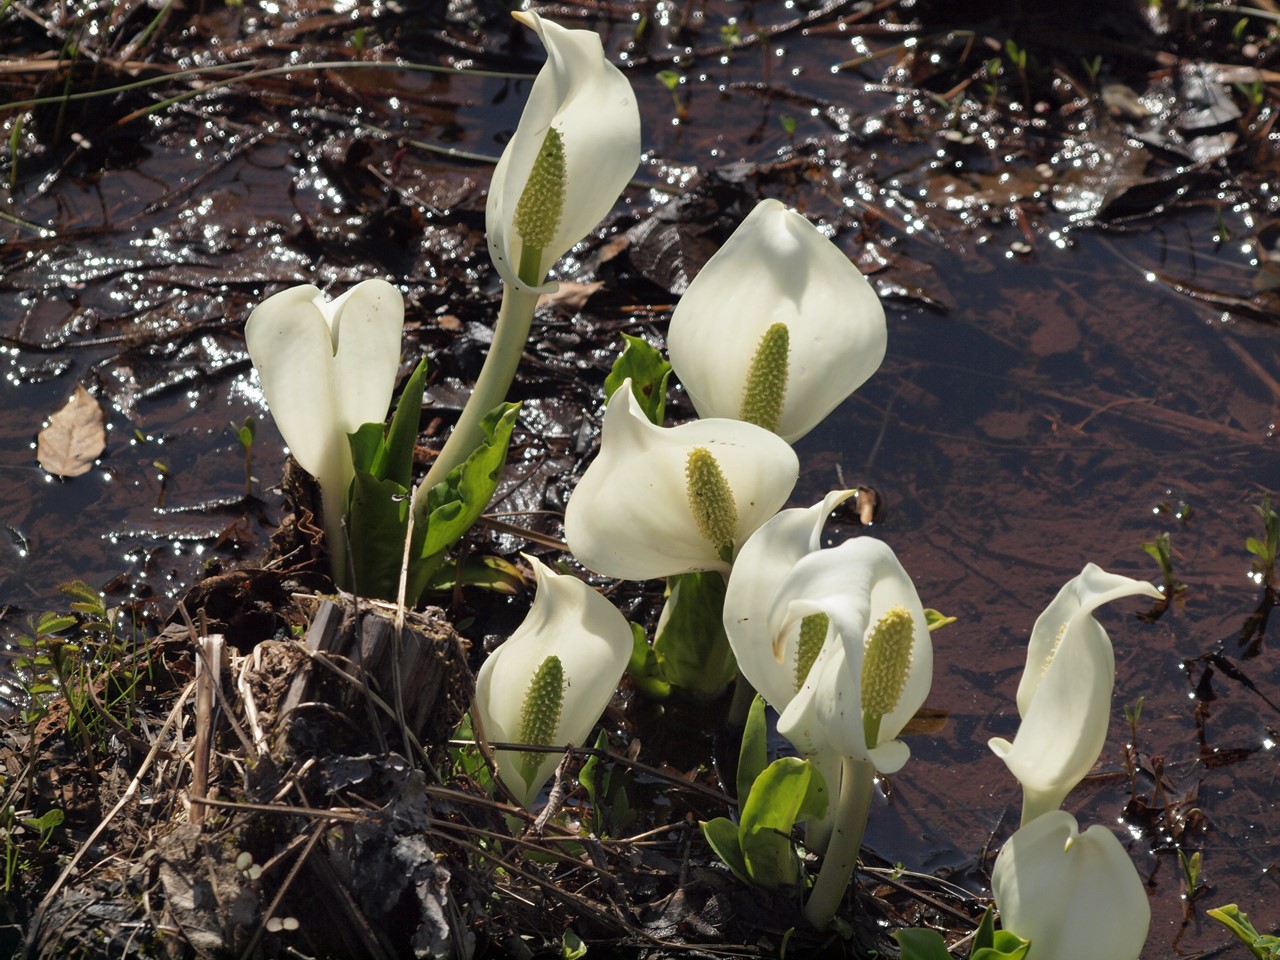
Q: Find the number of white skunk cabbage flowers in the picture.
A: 9